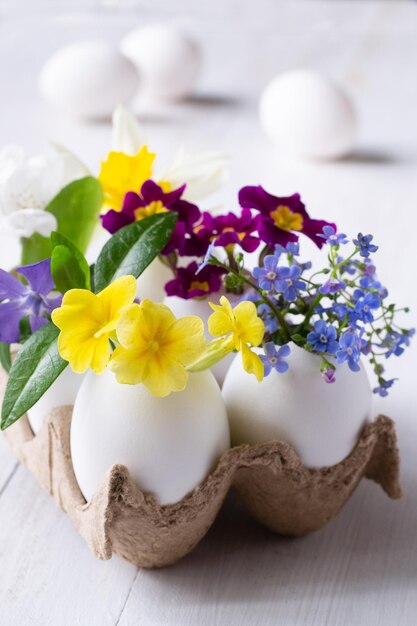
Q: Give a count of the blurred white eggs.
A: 3